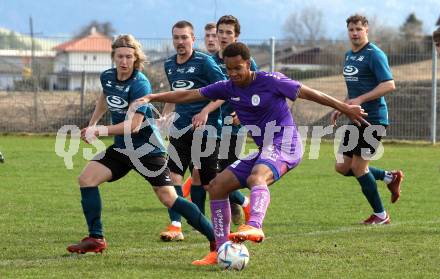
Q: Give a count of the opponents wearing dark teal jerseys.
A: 5